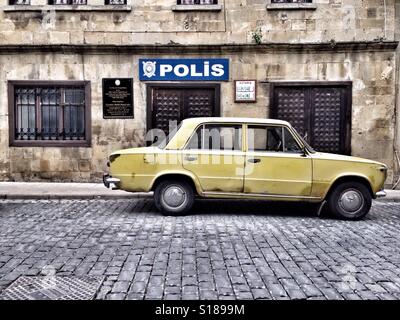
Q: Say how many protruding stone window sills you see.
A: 3